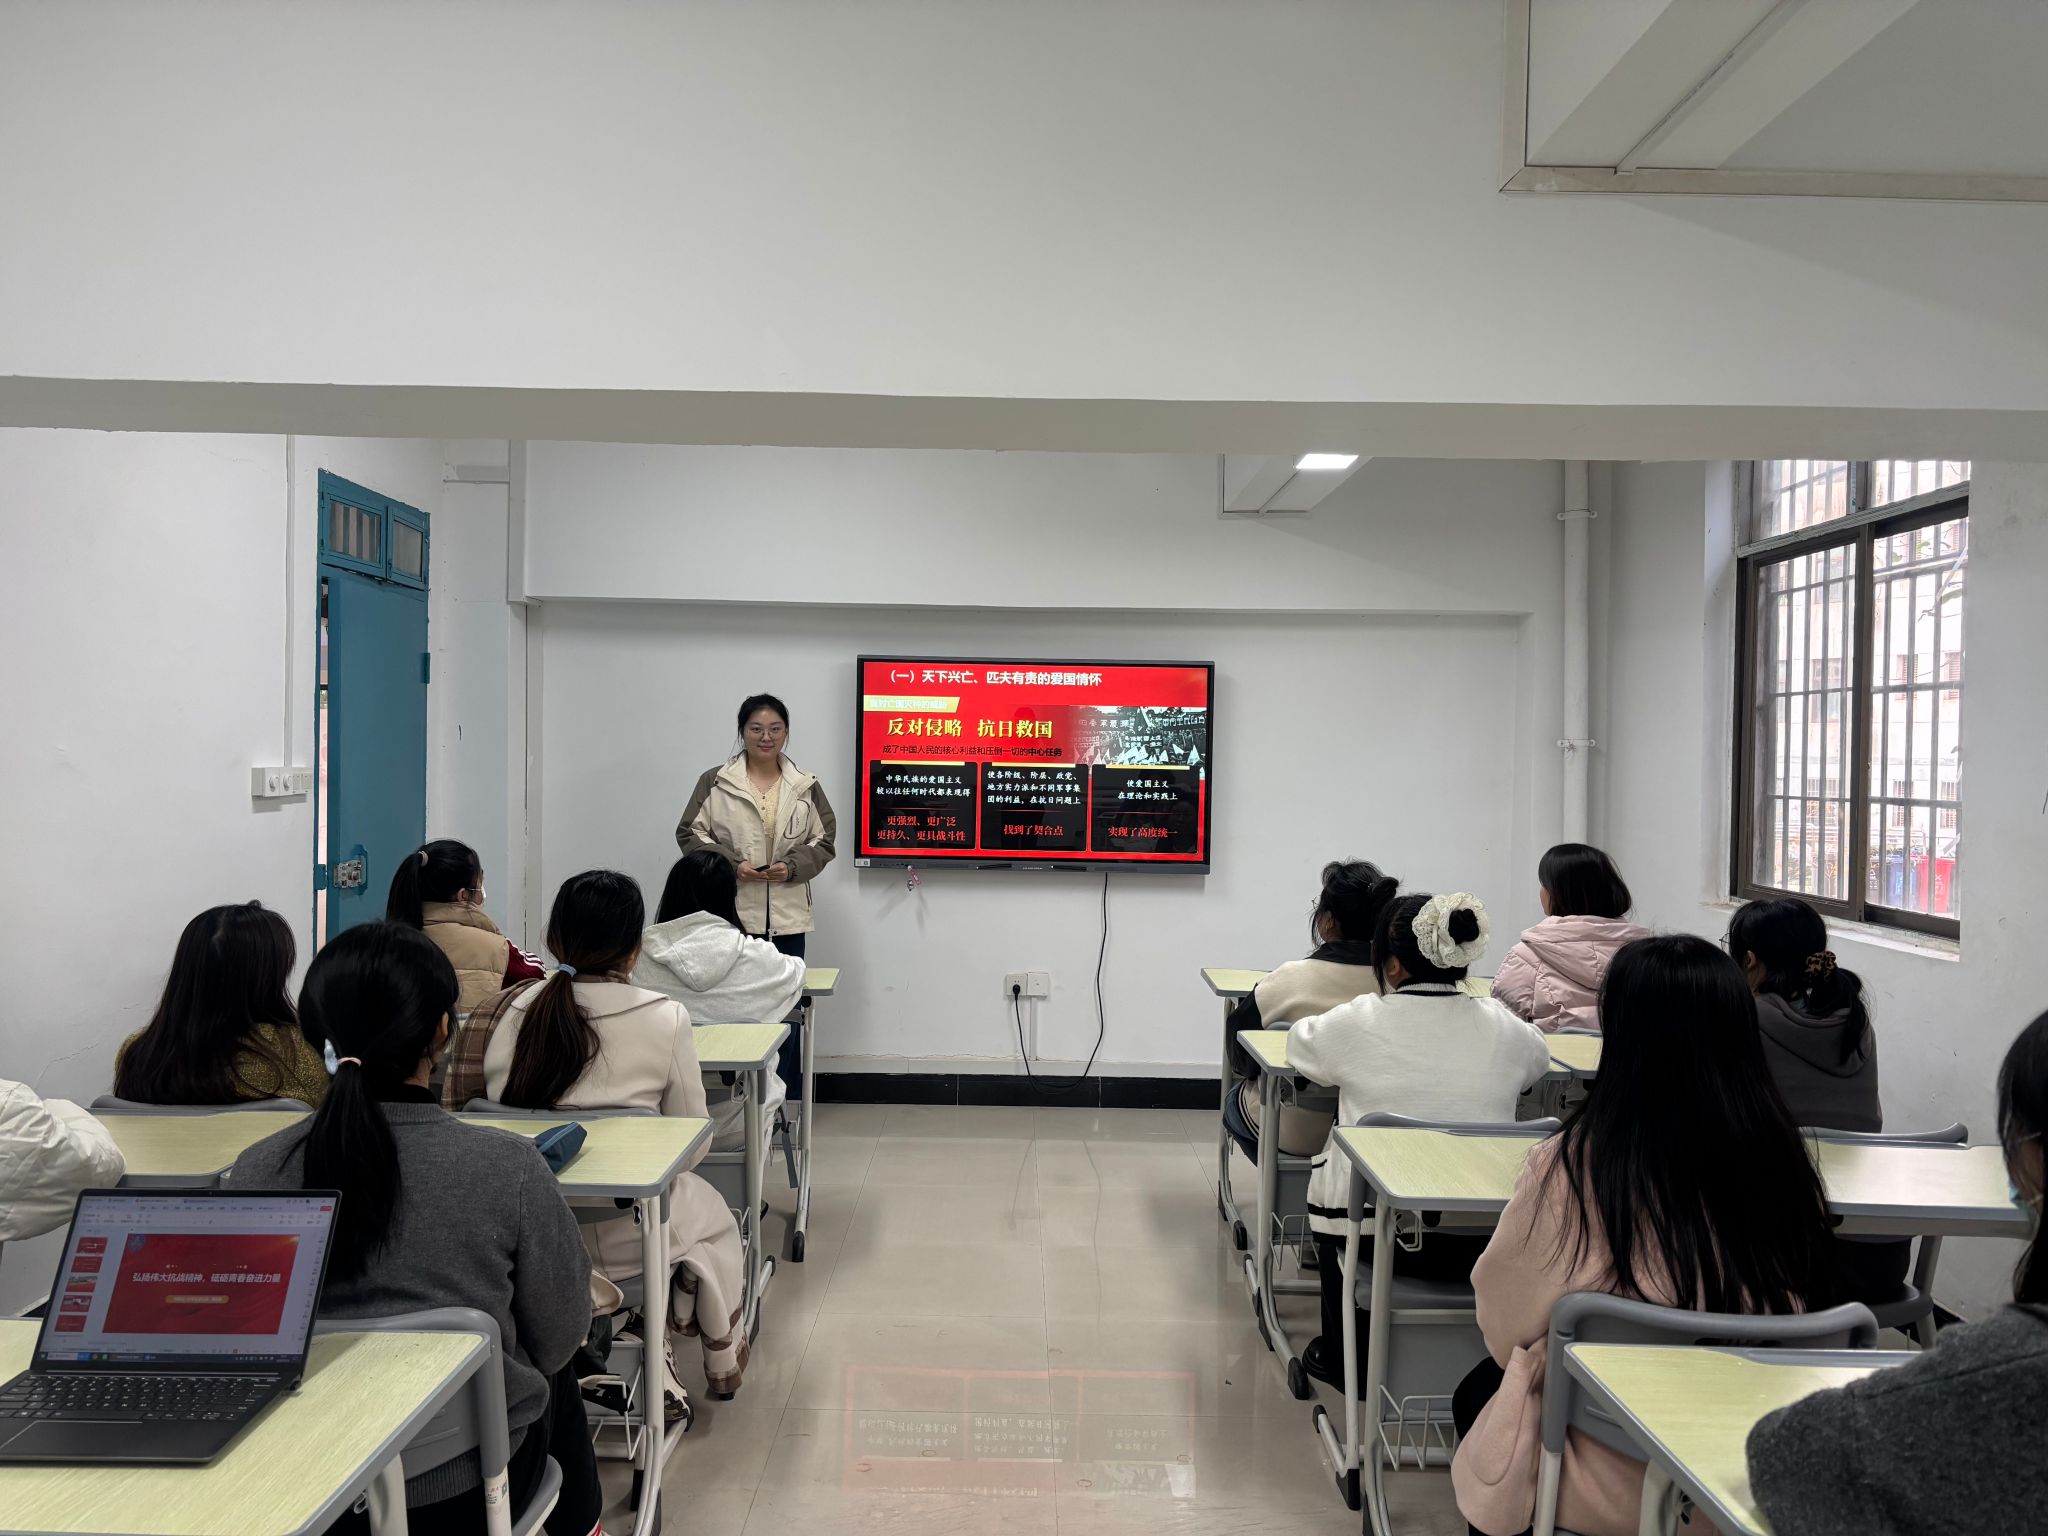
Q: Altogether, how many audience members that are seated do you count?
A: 12